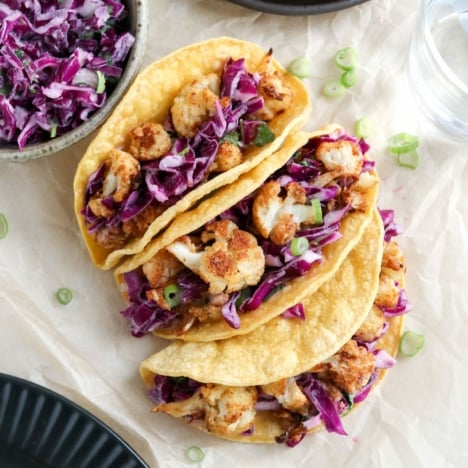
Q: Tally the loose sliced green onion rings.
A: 11